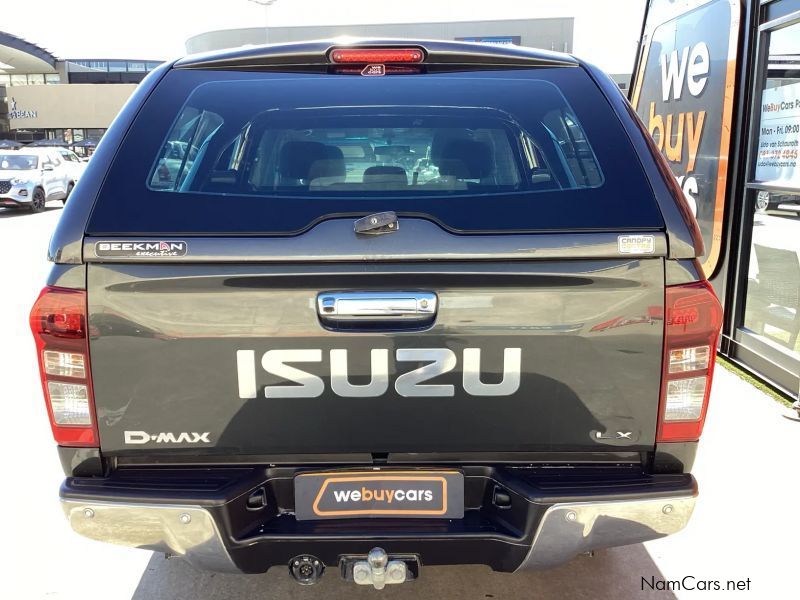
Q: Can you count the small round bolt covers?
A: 4